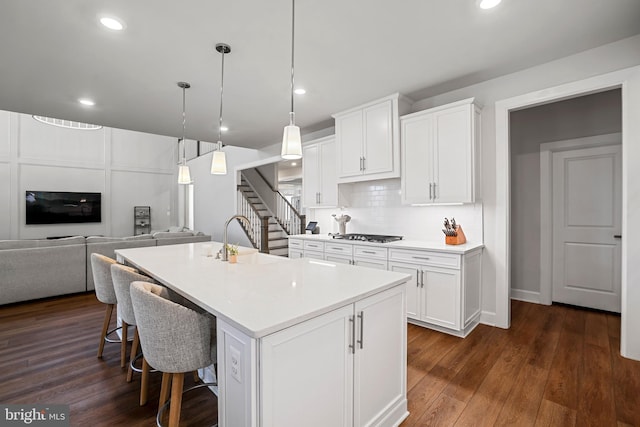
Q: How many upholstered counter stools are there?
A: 3